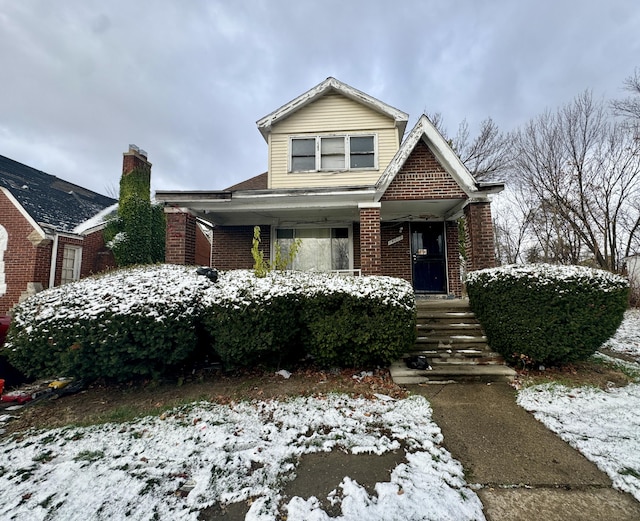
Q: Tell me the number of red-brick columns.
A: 3